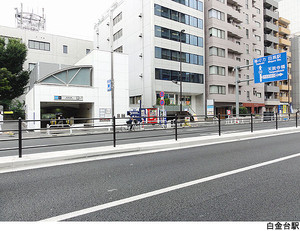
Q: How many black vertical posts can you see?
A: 7